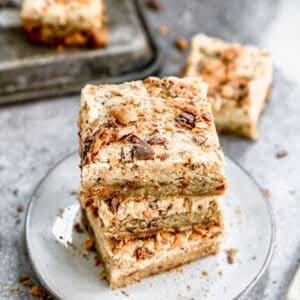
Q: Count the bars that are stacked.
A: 3